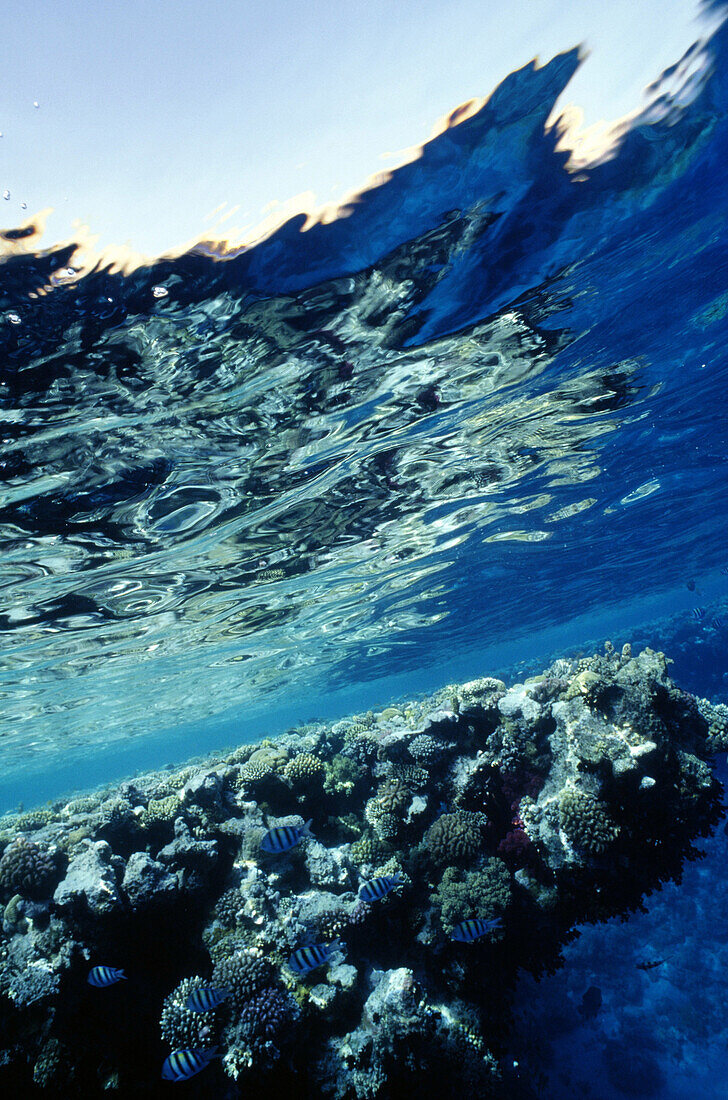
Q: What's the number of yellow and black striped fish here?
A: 7